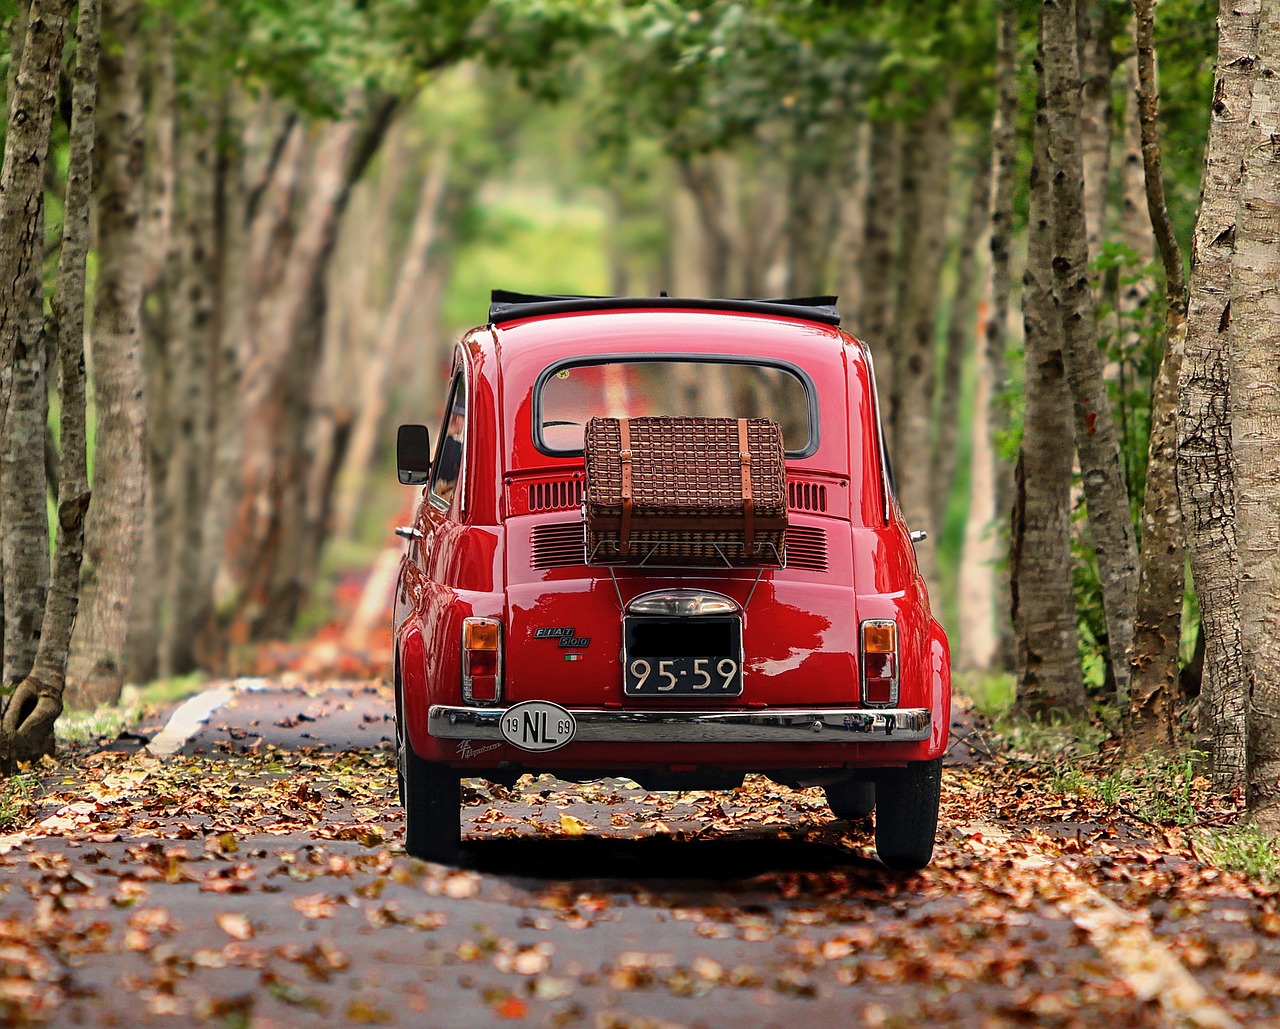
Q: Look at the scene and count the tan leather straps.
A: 2